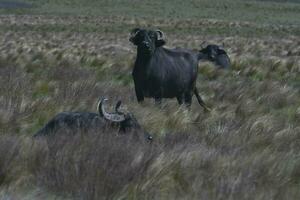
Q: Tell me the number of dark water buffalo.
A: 3